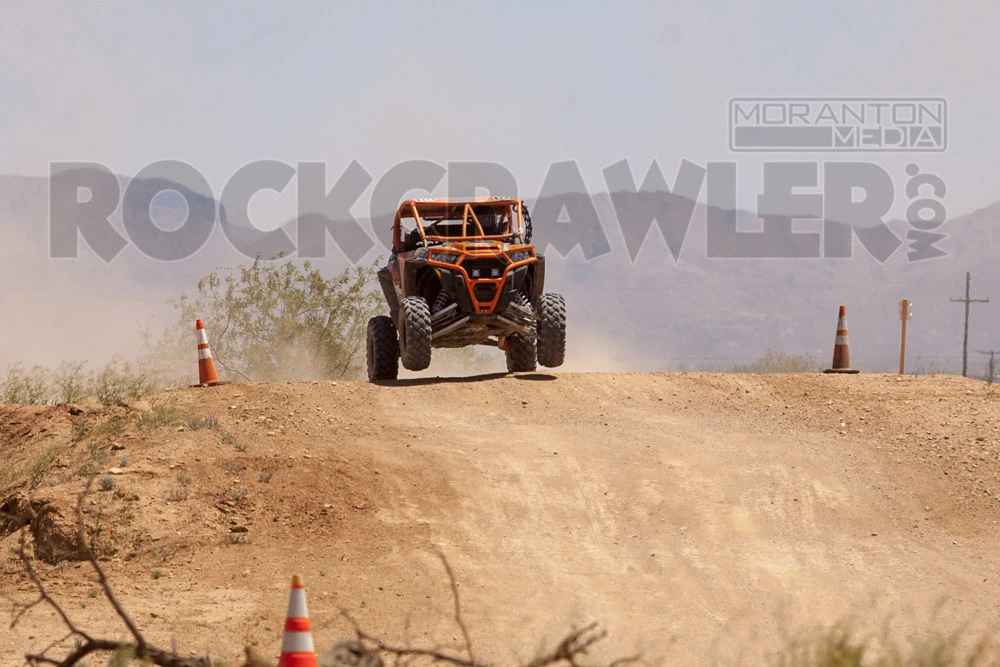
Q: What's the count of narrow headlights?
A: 2